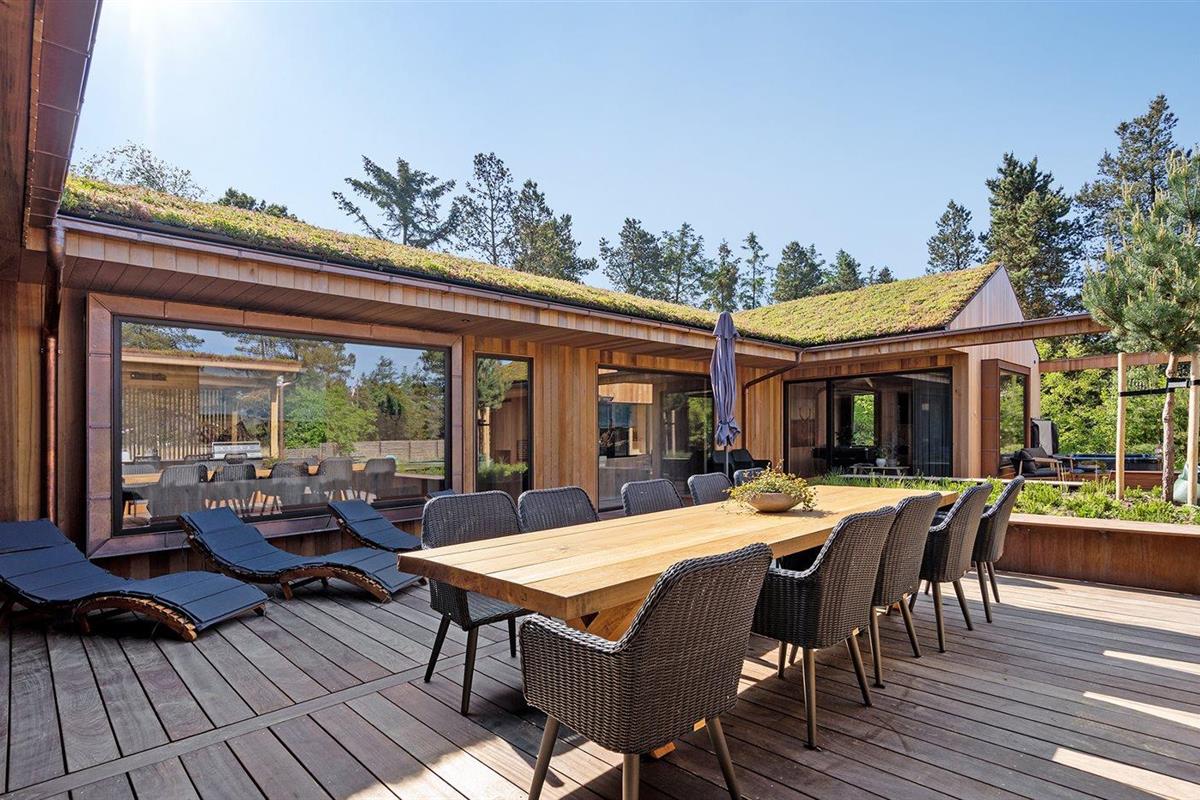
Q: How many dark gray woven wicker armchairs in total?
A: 10